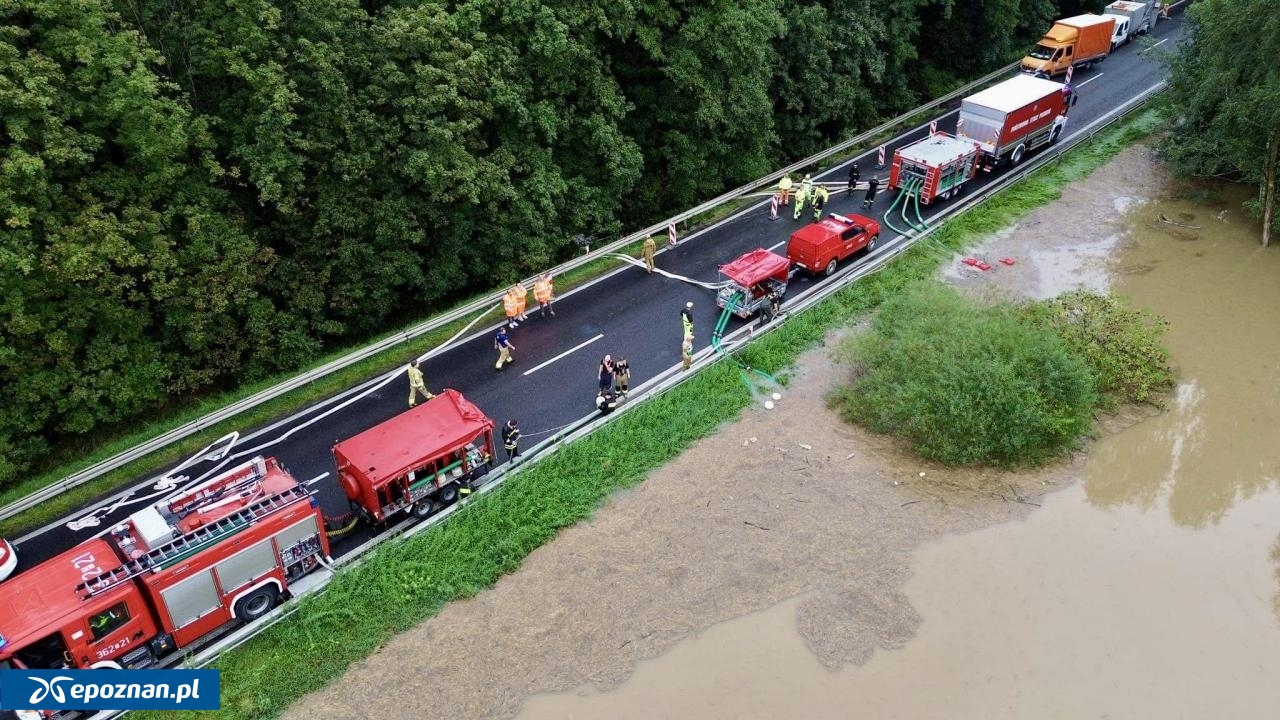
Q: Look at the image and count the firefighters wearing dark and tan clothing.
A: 2